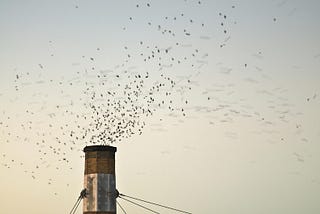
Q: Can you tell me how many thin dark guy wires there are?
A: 5